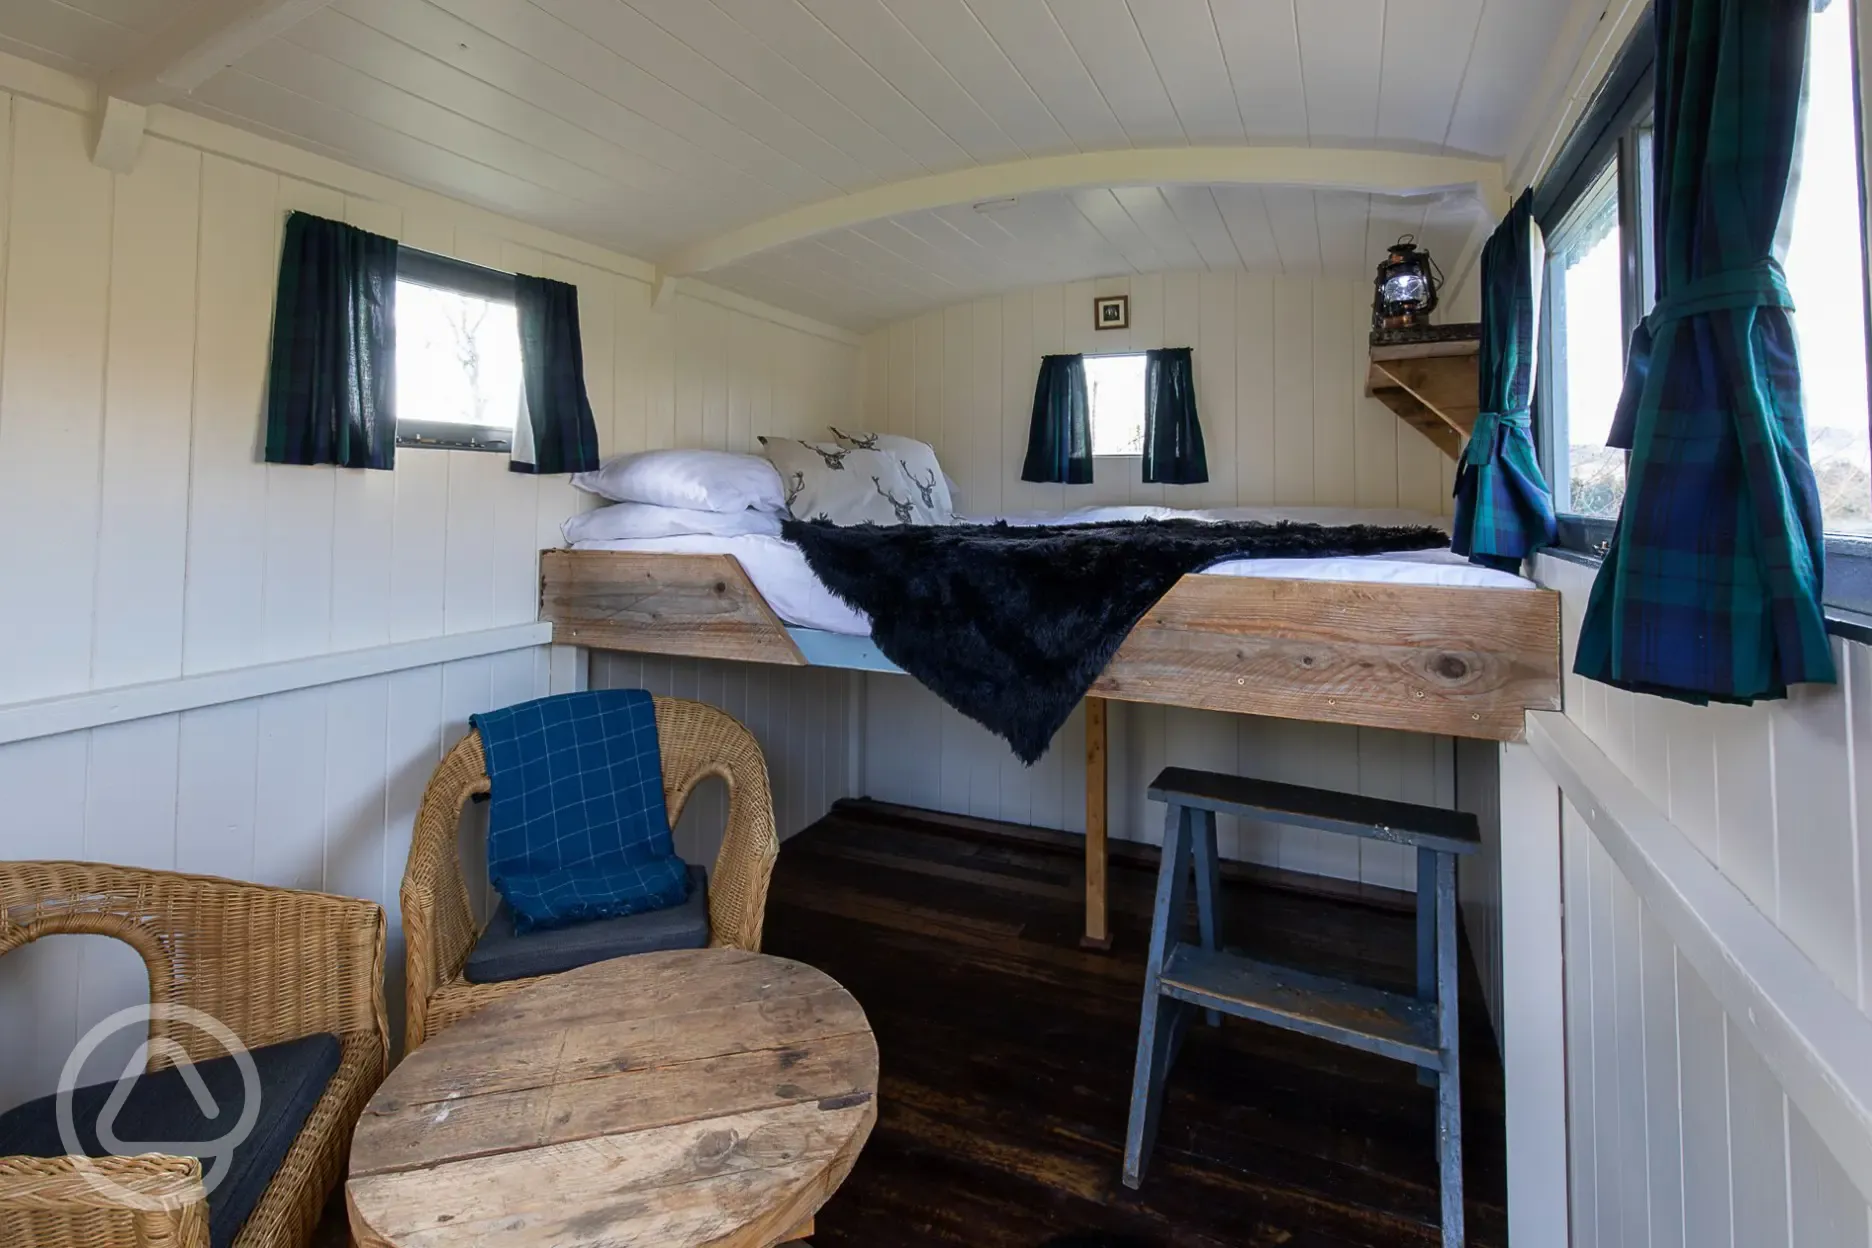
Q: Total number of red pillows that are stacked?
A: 0